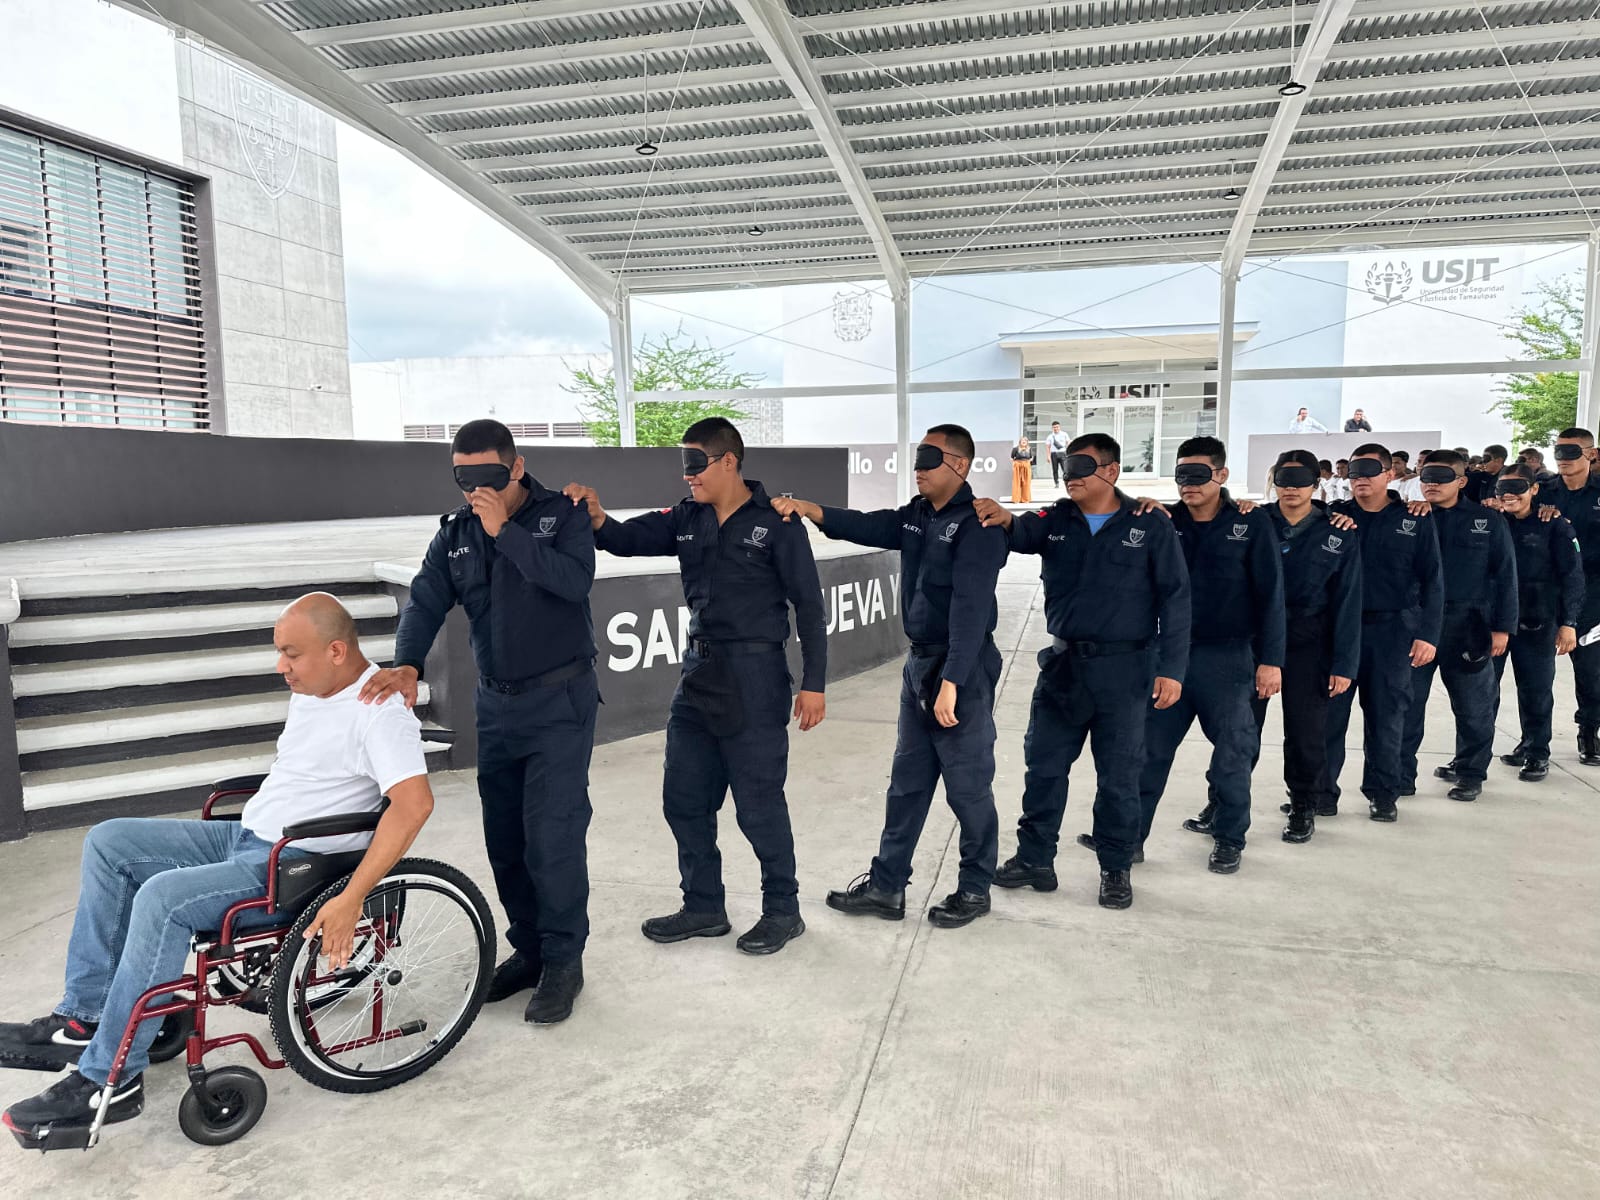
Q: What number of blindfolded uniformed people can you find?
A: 10